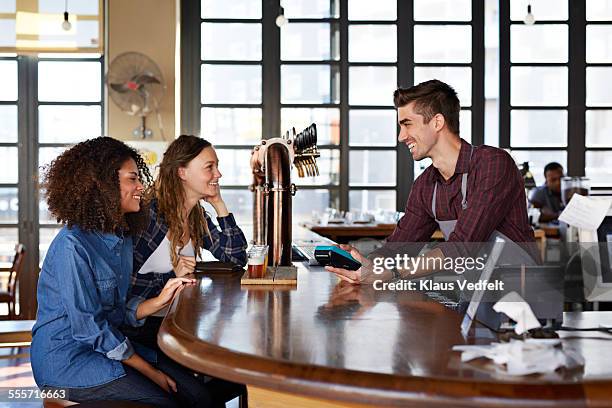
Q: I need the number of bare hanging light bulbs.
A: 3